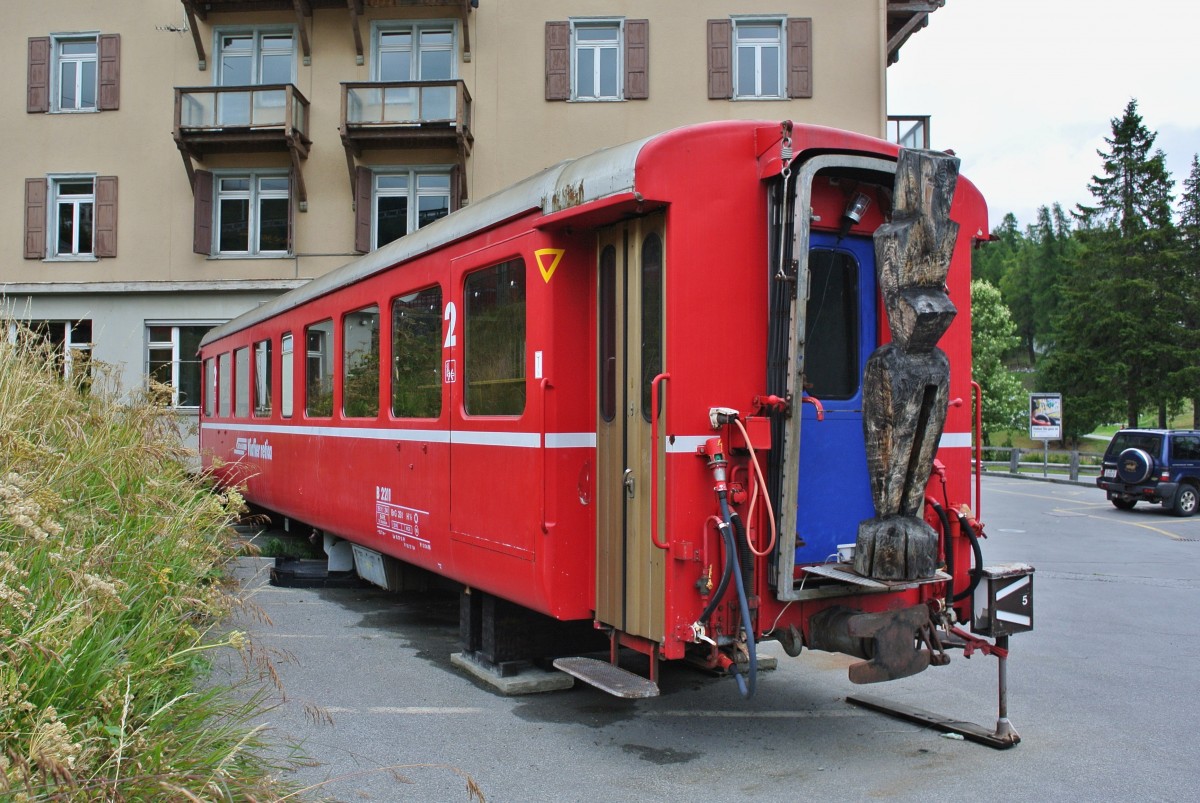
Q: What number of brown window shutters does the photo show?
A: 12